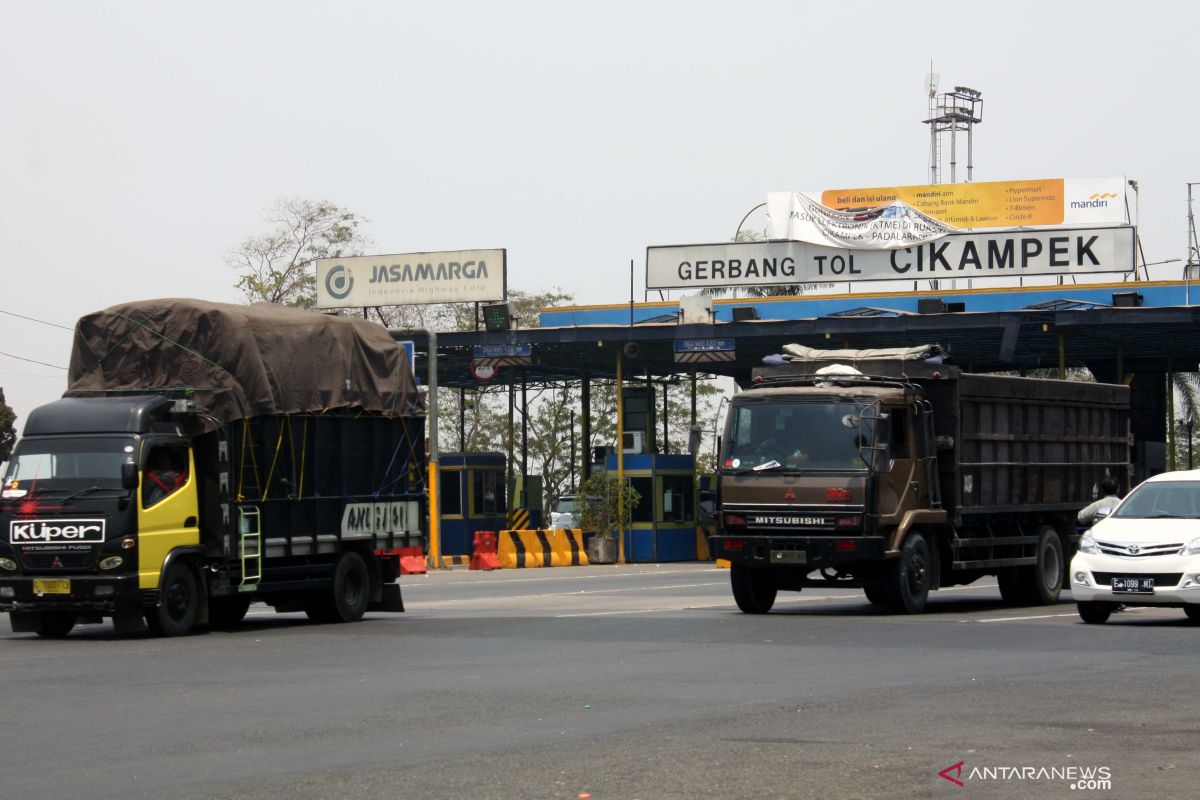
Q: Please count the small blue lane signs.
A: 2